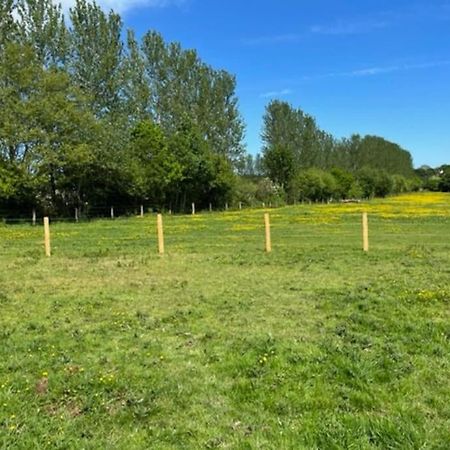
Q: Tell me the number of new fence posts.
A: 4